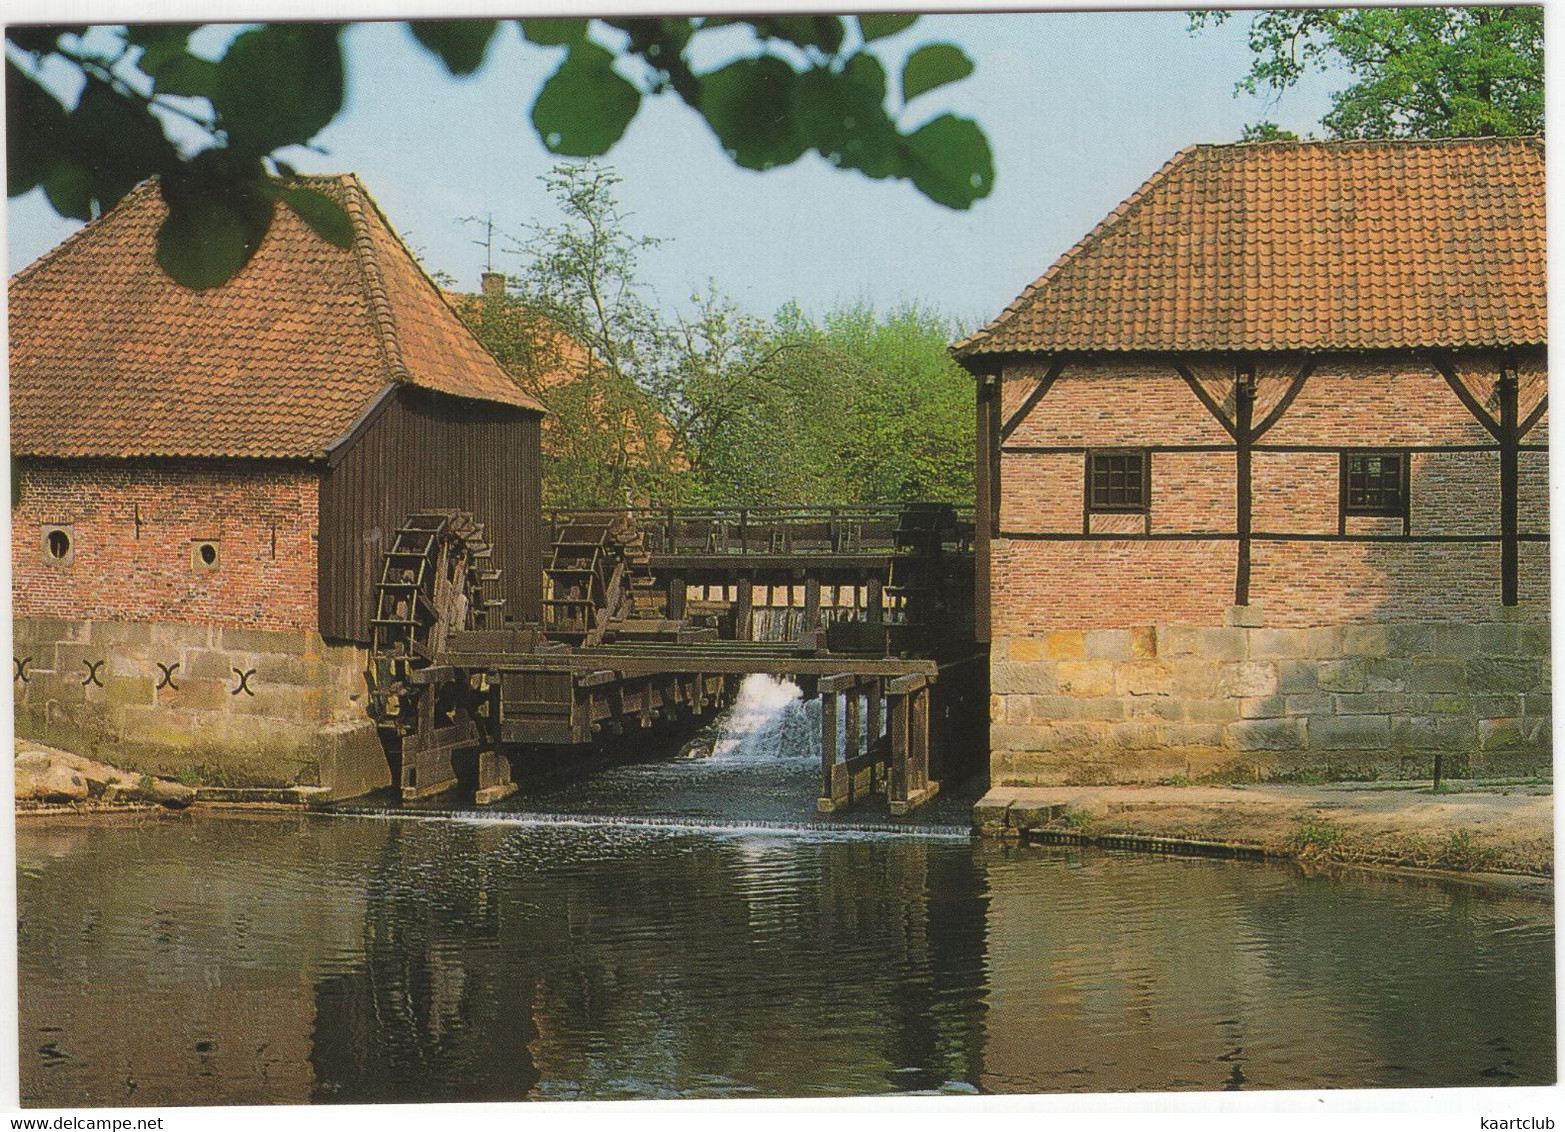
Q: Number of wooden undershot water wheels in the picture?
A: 3